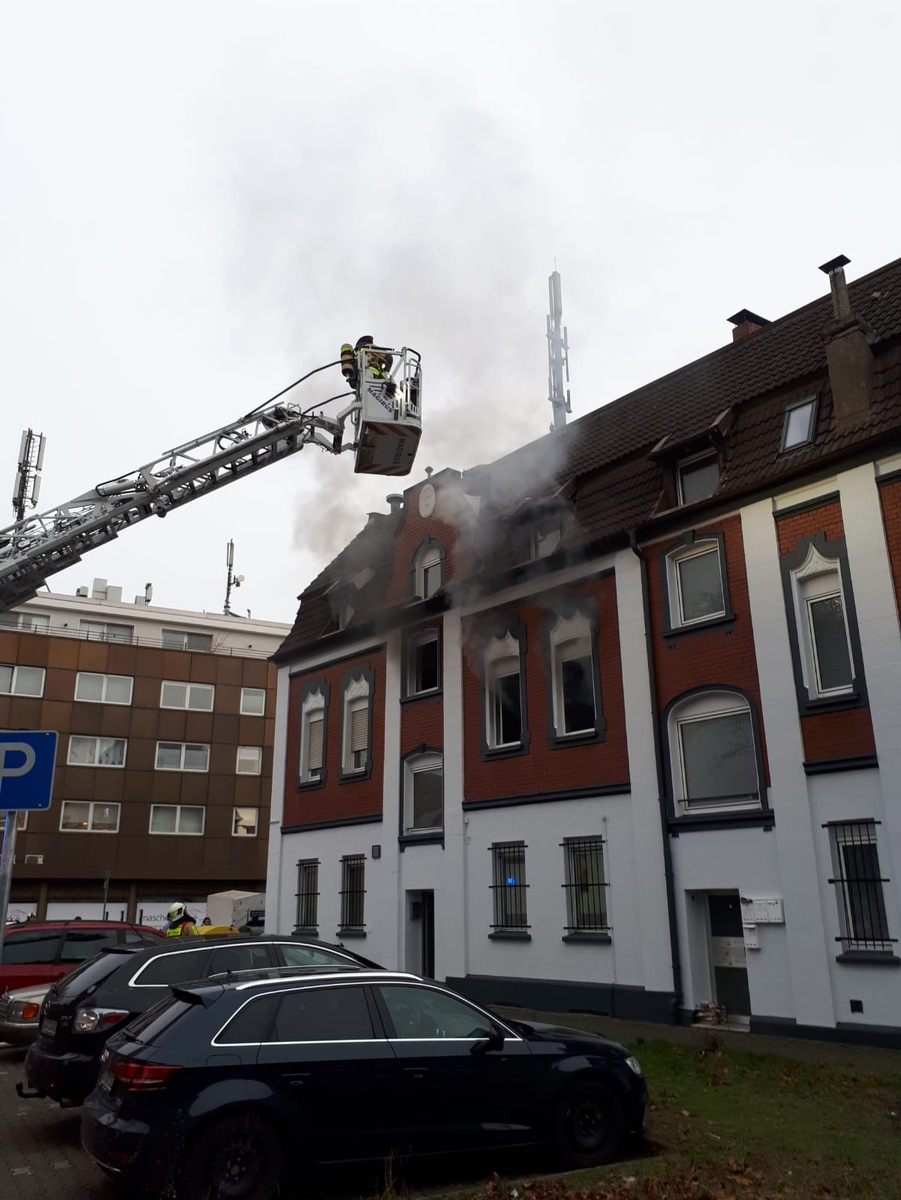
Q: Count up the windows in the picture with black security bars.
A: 5